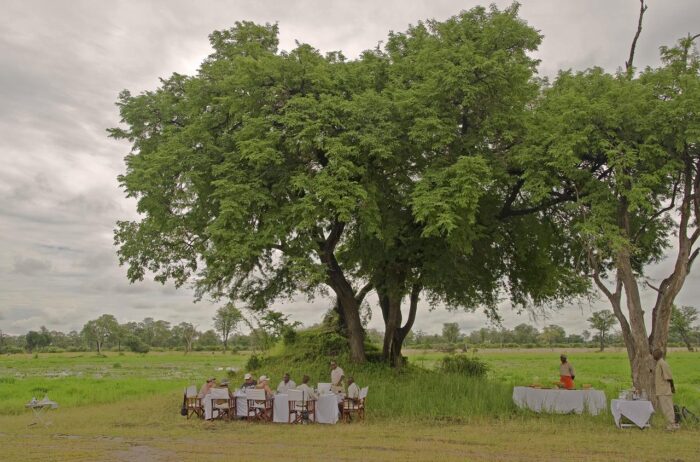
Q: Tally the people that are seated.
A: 7